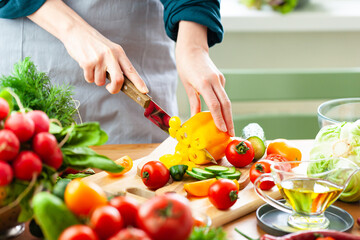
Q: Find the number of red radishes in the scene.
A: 8